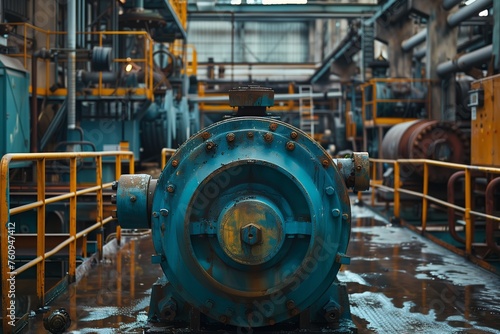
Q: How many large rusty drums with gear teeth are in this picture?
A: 1